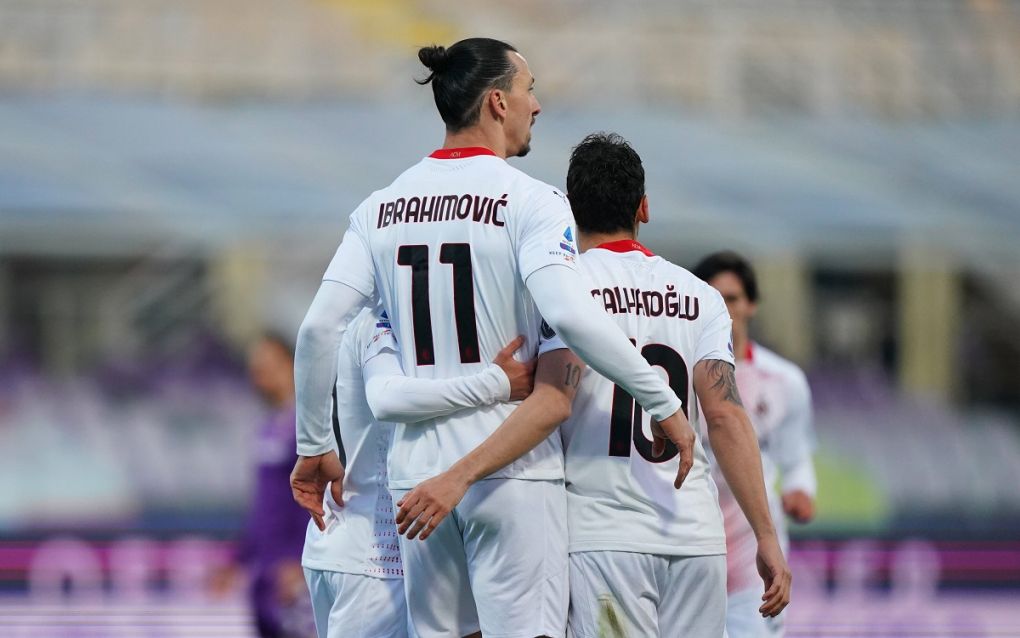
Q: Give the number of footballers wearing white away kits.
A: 4